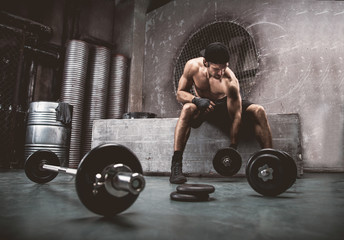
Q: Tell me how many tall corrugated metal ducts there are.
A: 3